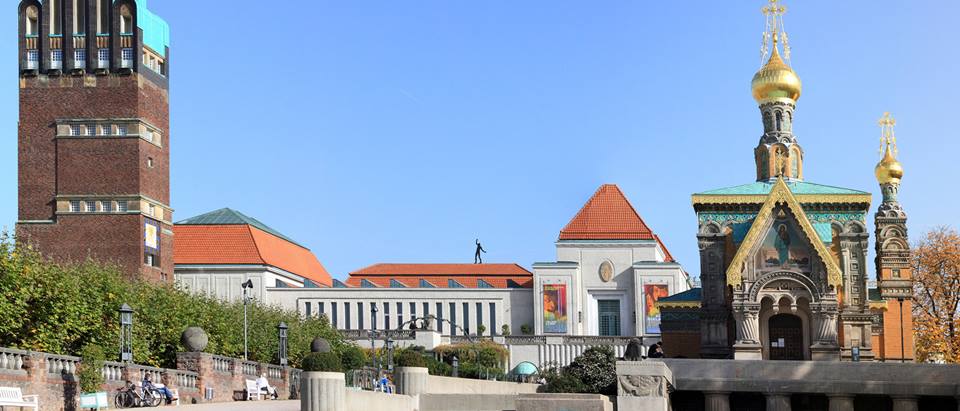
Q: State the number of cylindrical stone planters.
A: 2